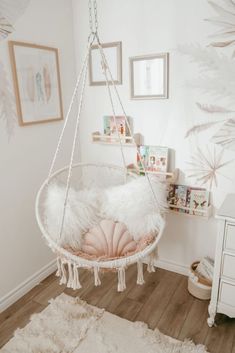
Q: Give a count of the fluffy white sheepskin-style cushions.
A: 2